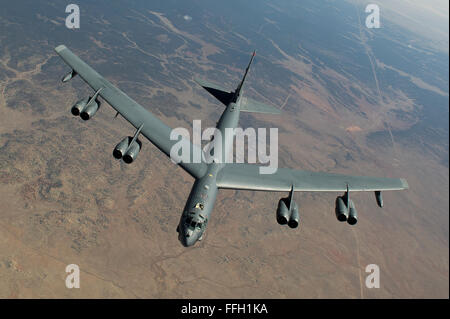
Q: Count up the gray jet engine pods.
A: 4